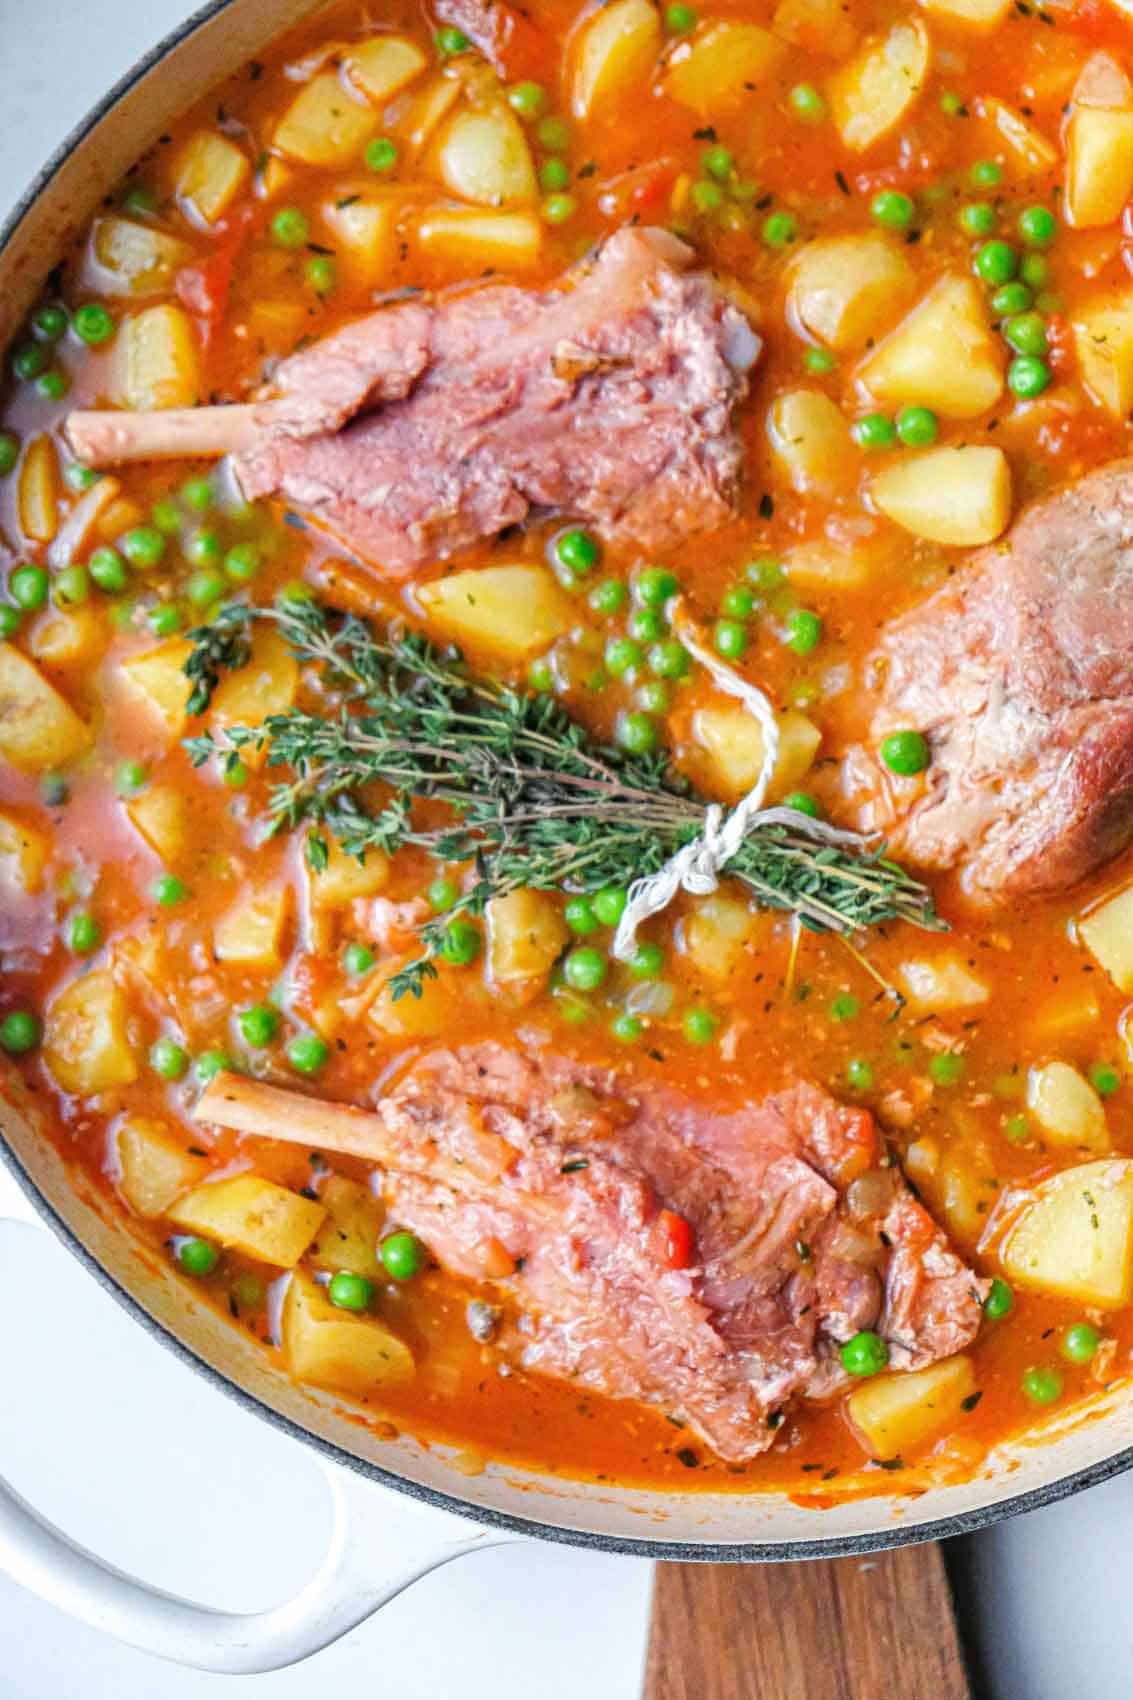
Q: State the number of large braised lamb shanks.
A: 3